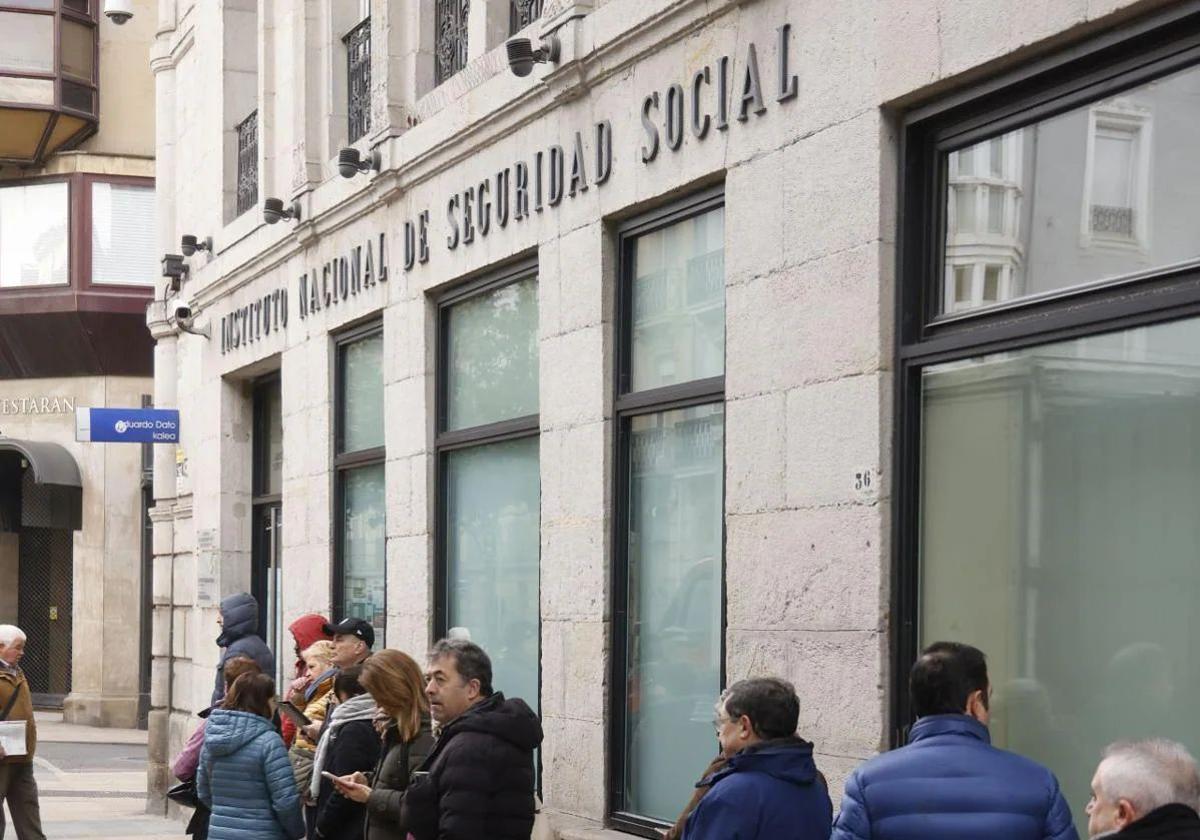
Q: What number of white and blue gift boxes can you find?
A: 0